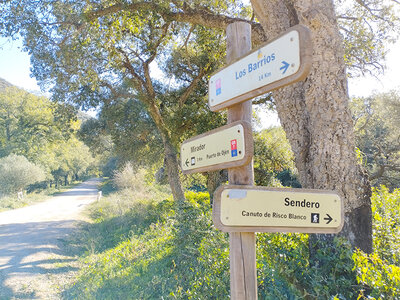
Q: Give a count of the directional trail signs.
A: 3